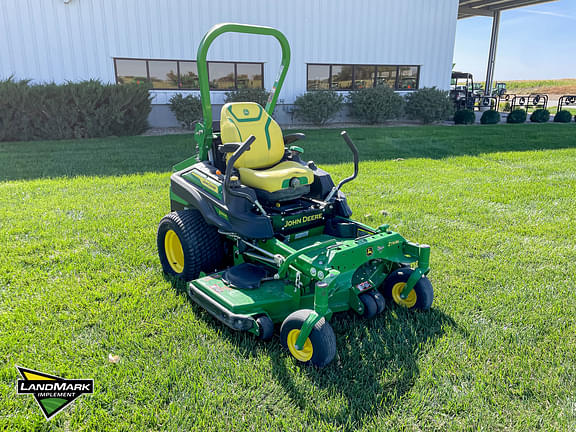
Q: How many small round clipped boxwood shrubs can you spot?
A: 5